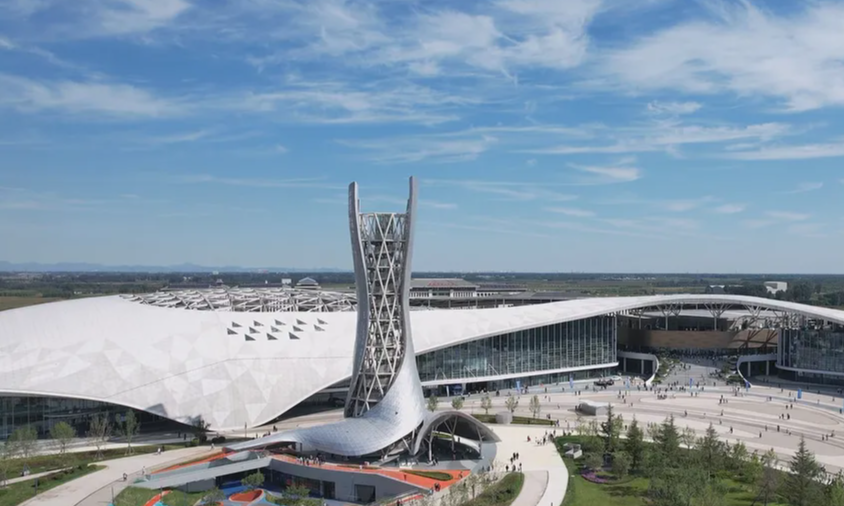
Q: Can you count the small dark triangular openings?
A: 13